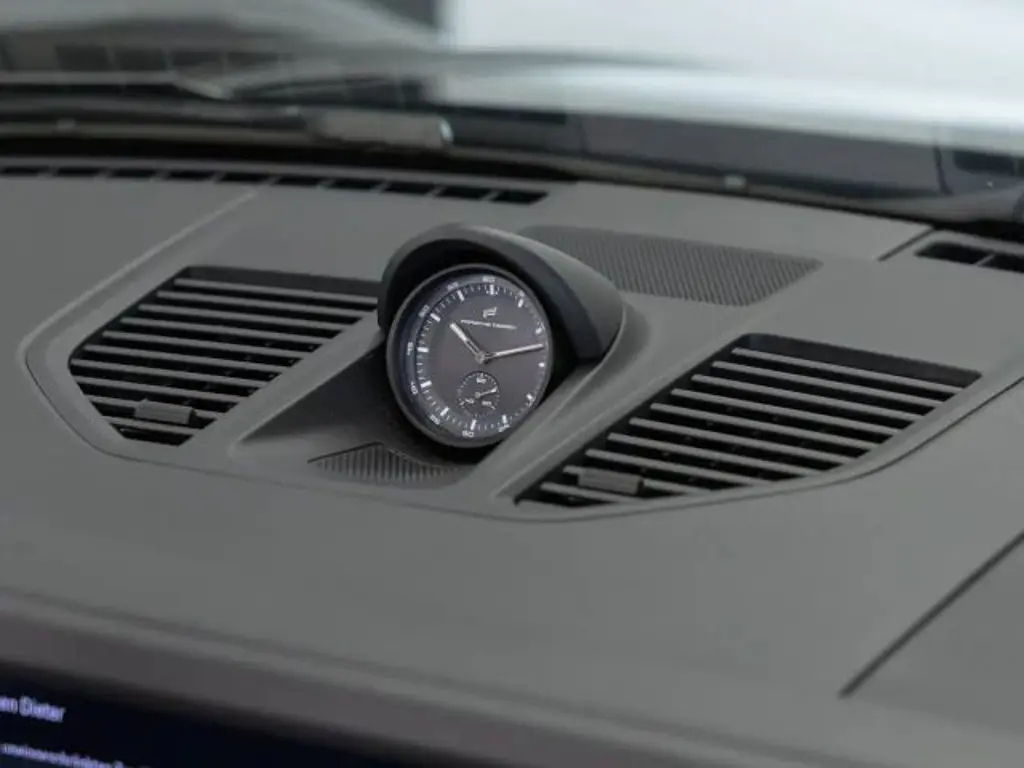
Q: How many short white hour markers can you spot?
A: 12